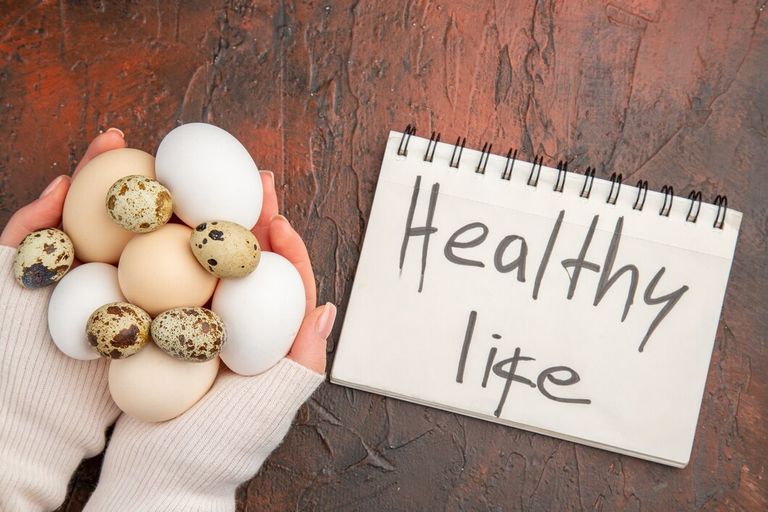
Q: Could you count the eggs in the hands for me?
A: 11